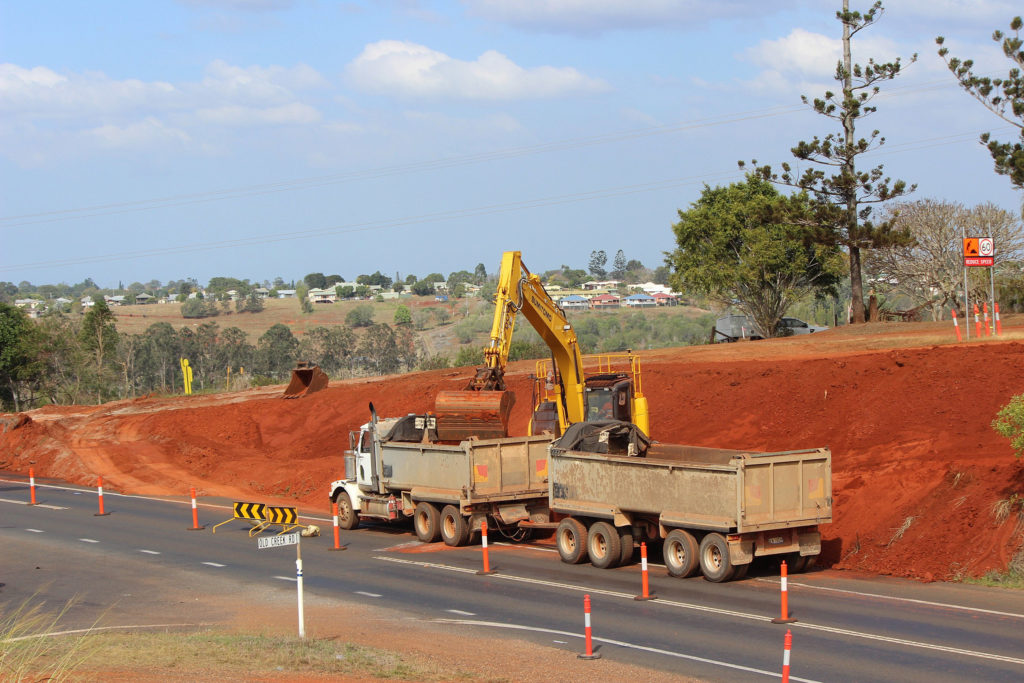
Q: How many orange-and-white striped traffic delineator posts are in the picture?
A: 13